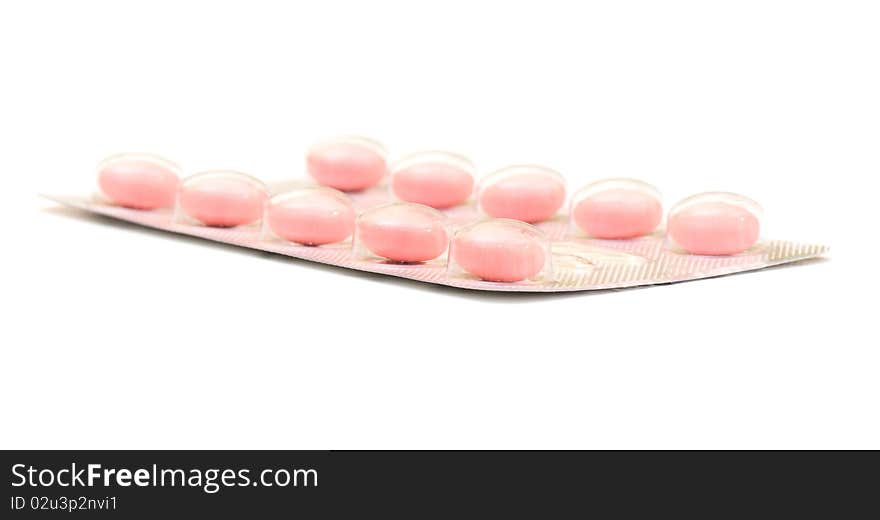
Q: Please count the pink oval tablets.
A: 10